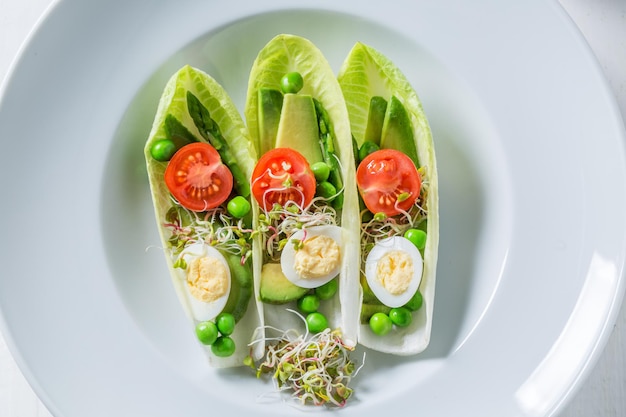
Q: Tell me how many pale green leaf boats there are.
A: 3